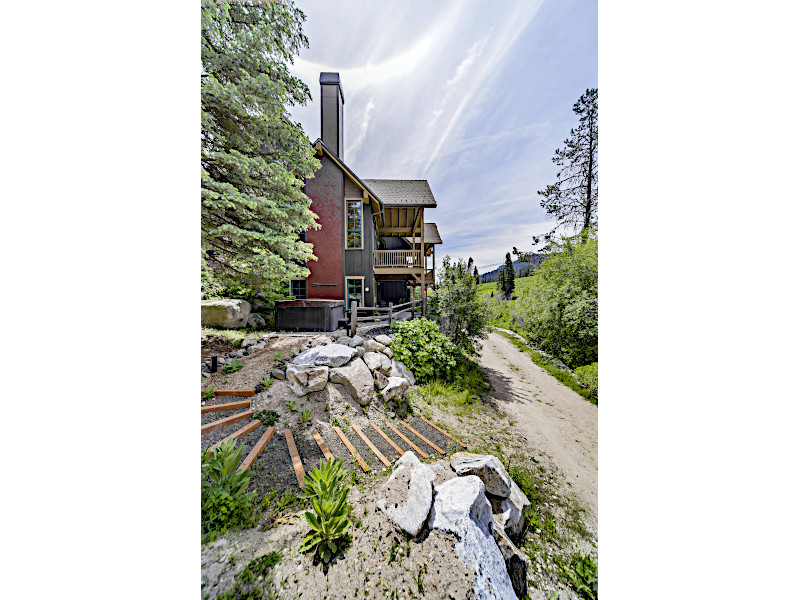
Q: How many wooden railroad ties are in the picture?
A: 13